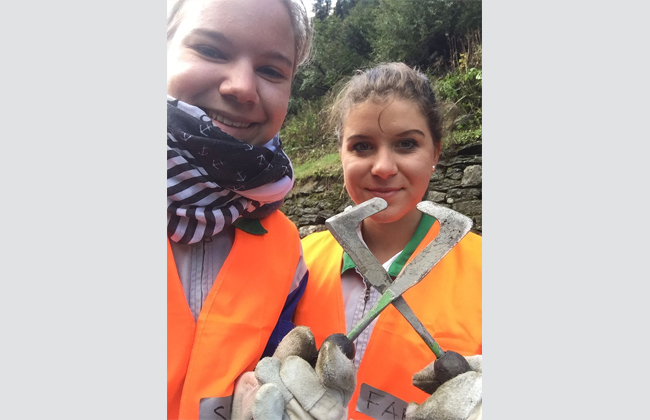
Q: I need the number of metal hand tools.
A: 2